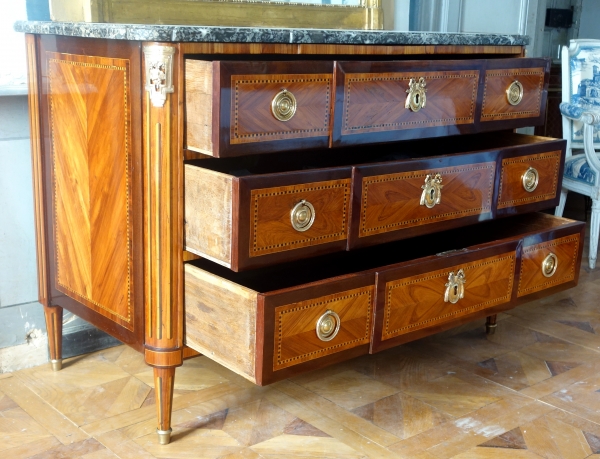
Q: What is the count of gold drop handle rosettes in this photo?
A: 6